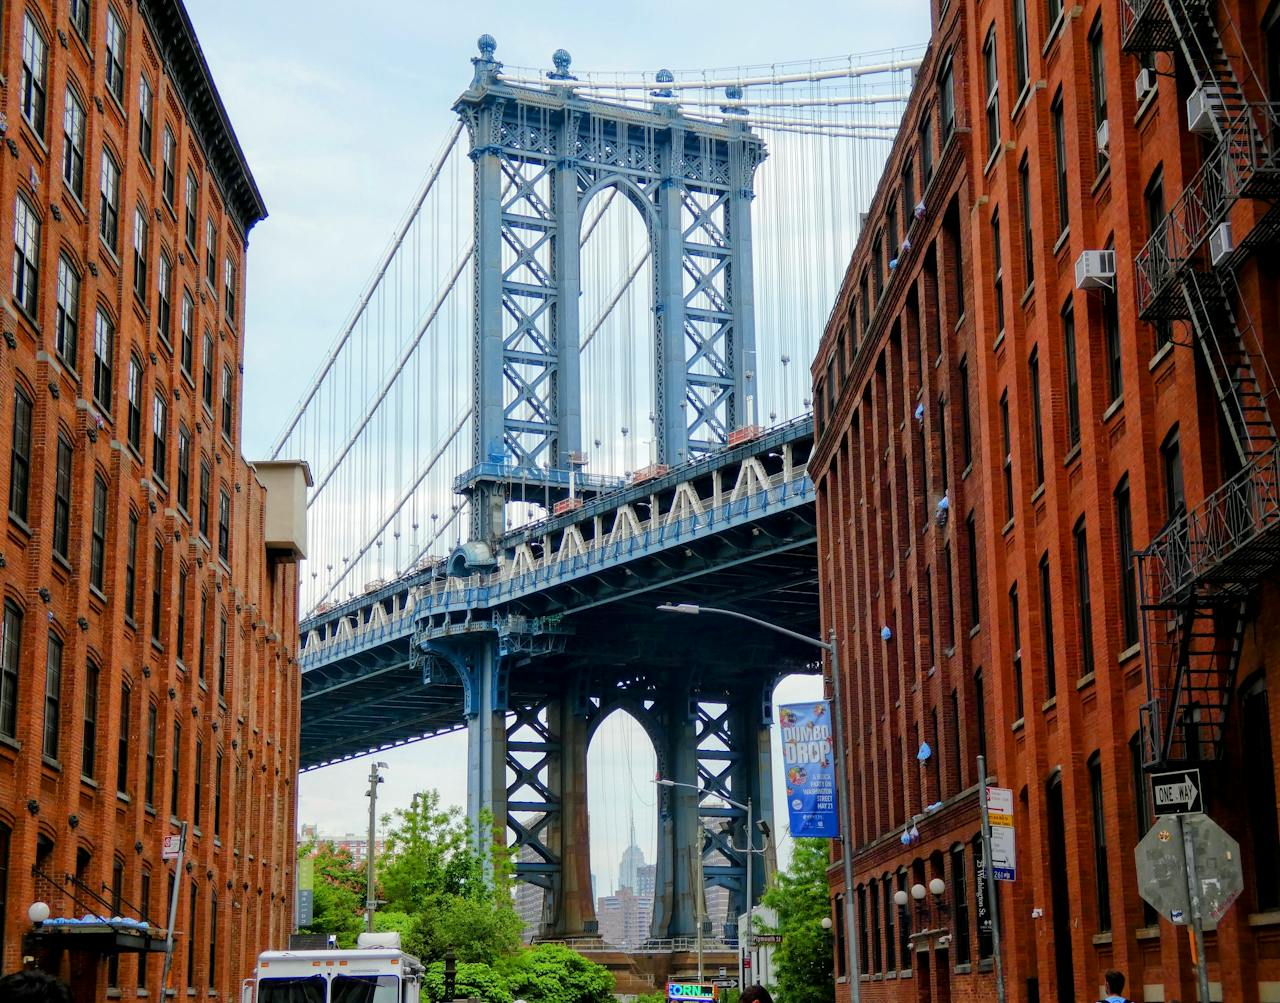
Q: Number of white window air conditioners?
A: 5